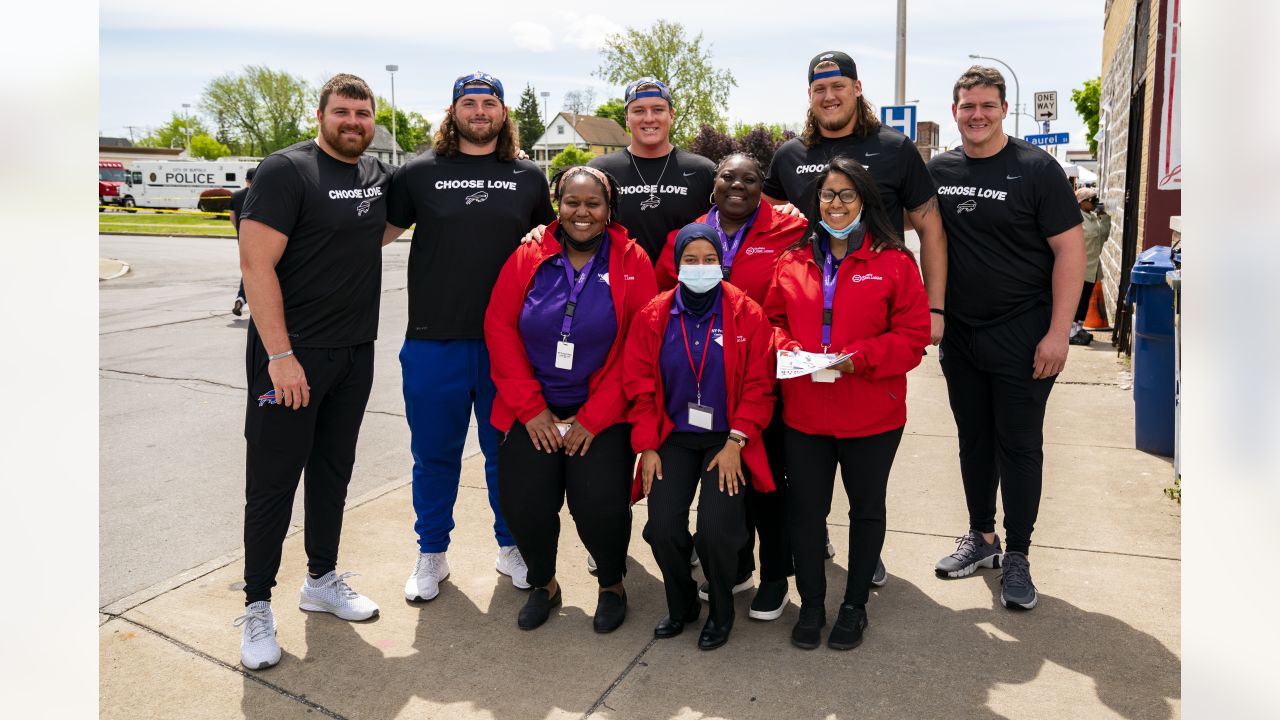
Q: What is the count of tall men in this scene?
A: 5